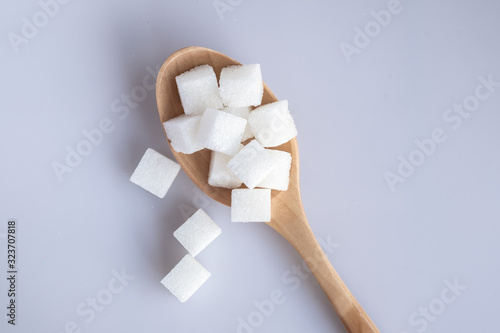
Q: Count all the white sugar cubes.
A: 13